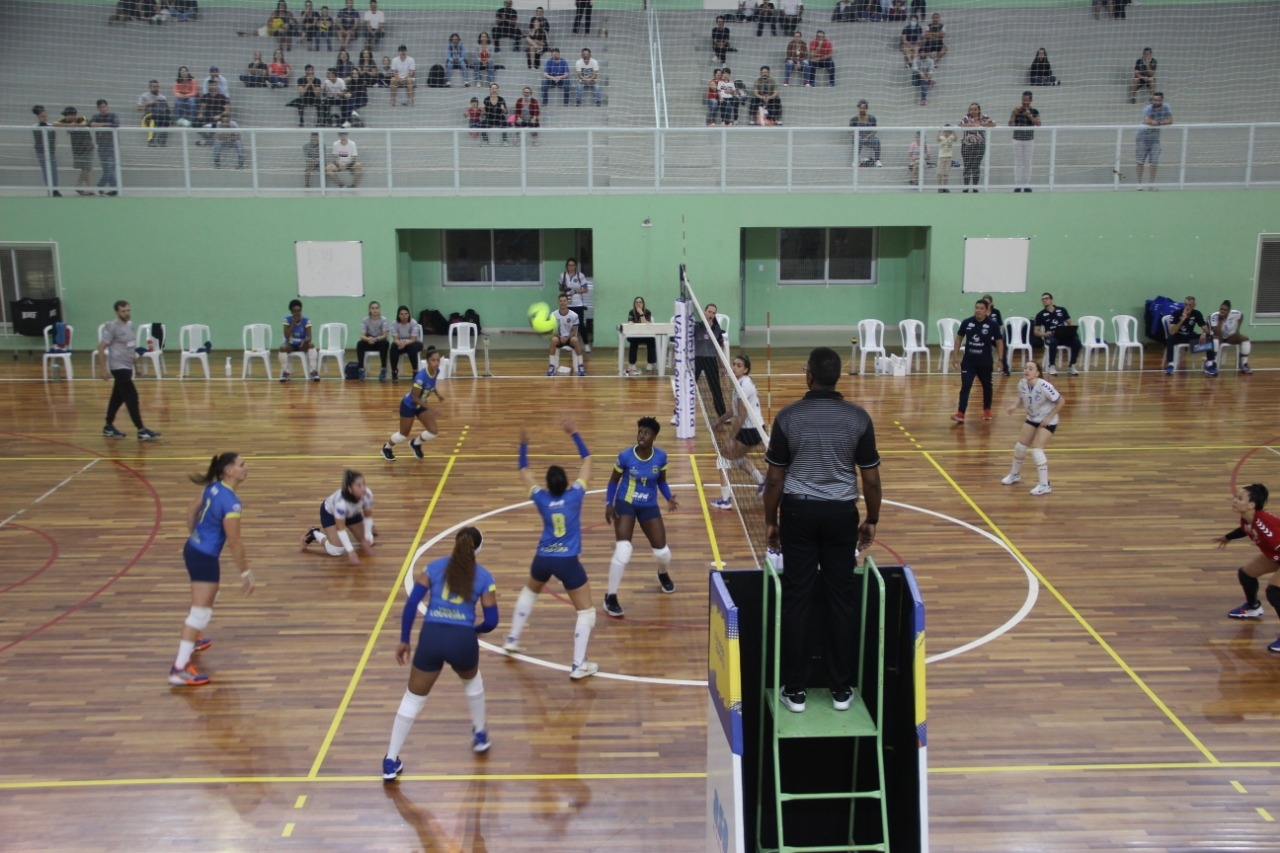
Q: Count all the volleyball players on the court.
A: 9